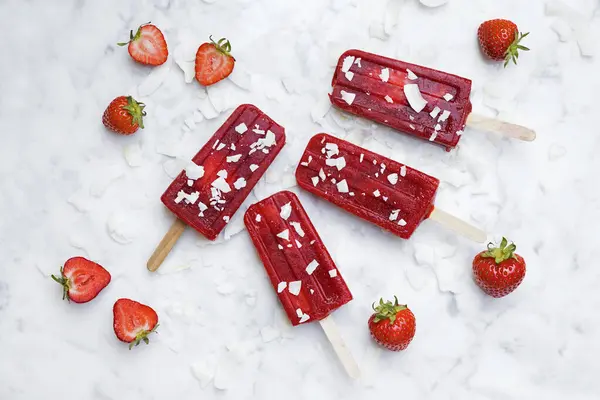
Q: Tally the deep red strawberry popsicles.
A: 4